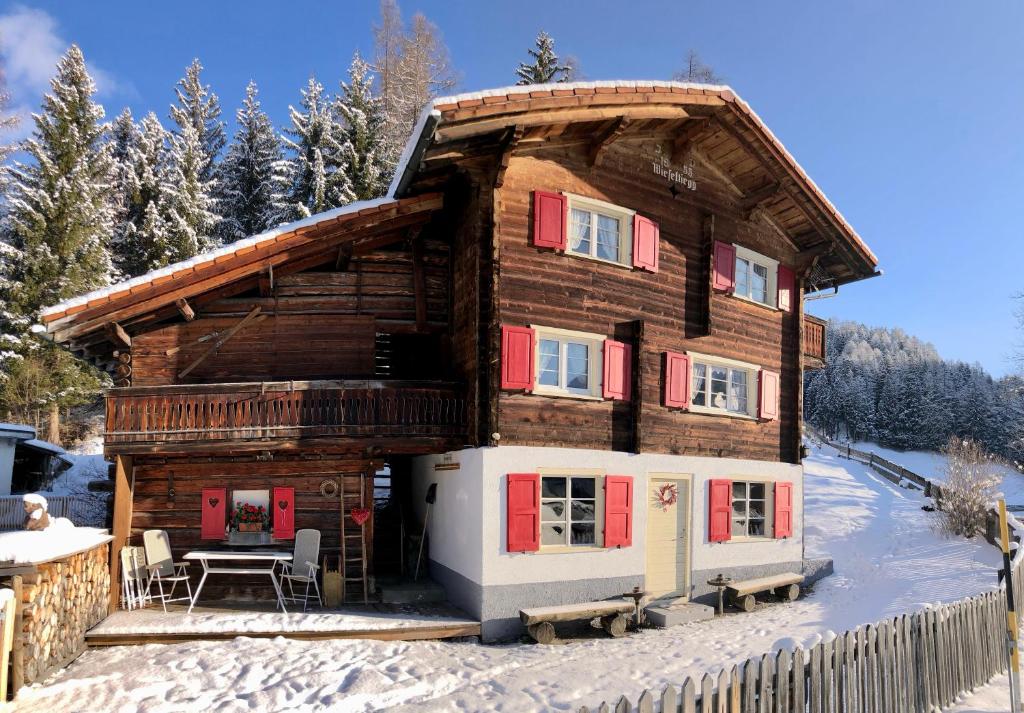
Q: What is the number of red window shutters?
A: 14